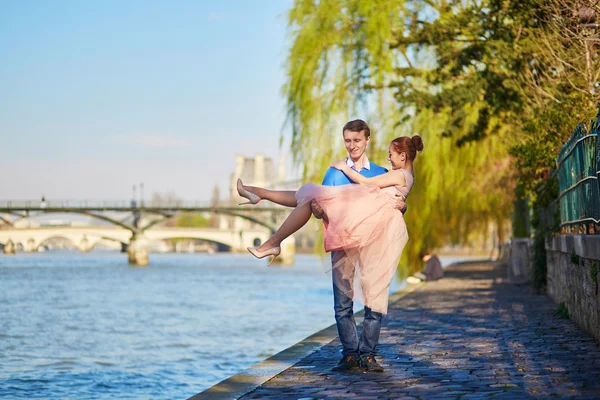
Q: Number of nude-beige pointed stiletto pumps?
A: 2